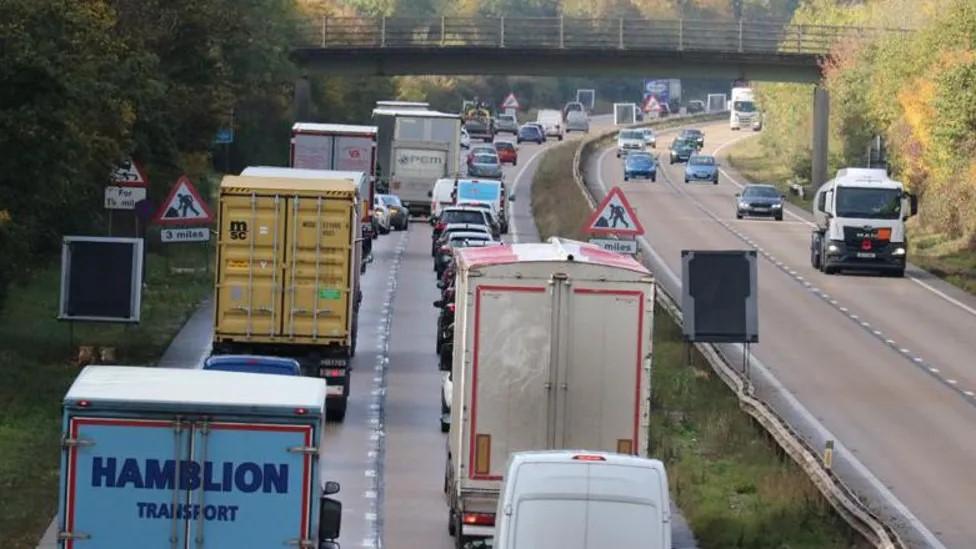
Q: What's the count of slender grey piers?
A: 2